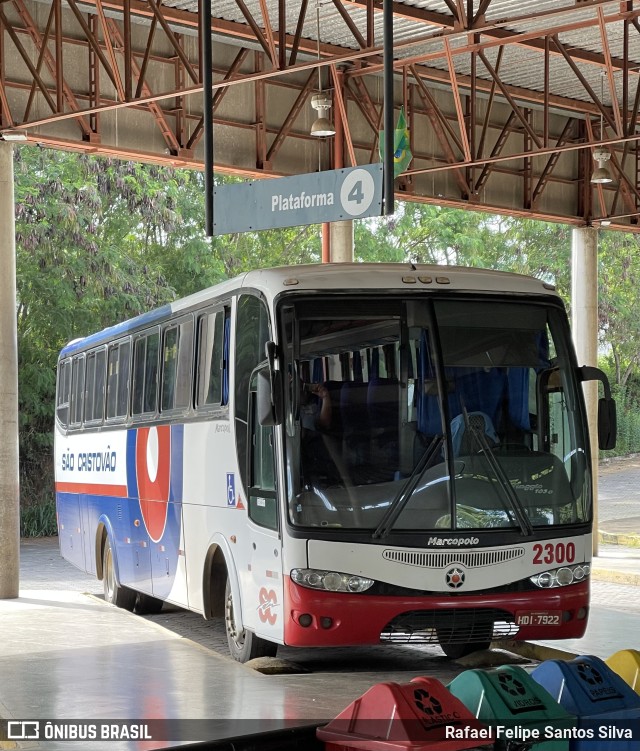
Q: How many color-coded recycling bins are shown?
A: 4